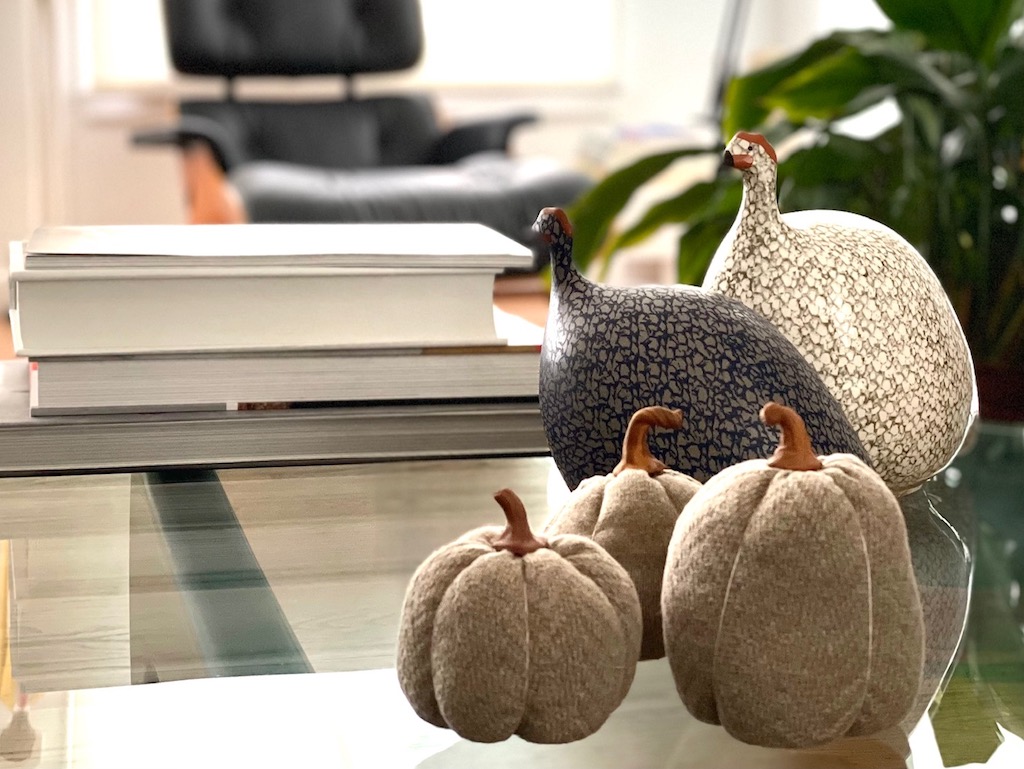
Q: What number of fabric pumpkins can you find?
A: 3